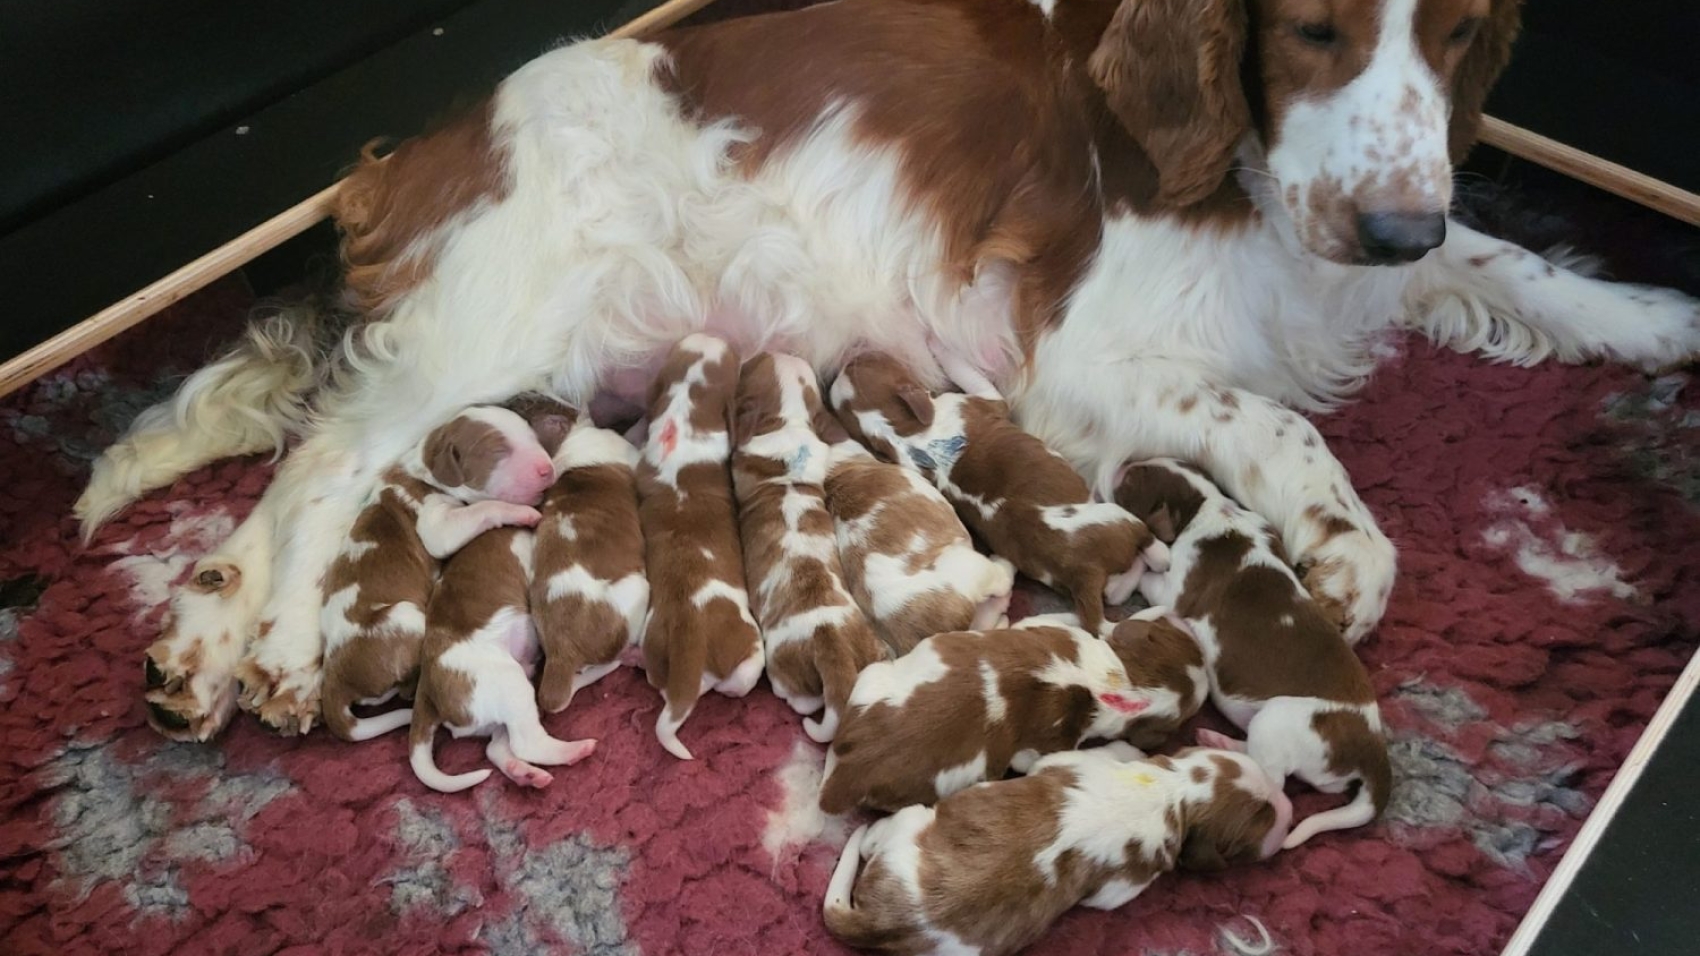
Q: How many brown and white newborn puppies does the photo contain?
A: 10